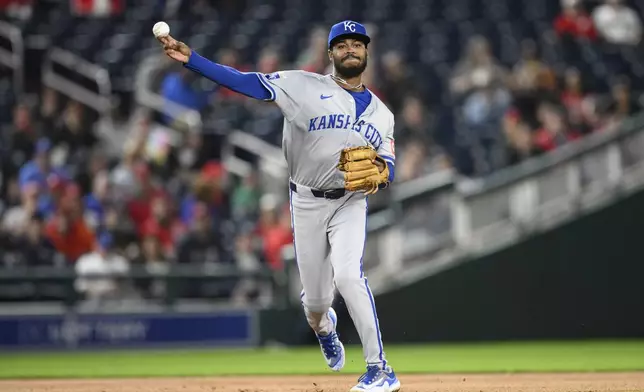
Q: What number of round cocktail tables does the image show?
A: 0